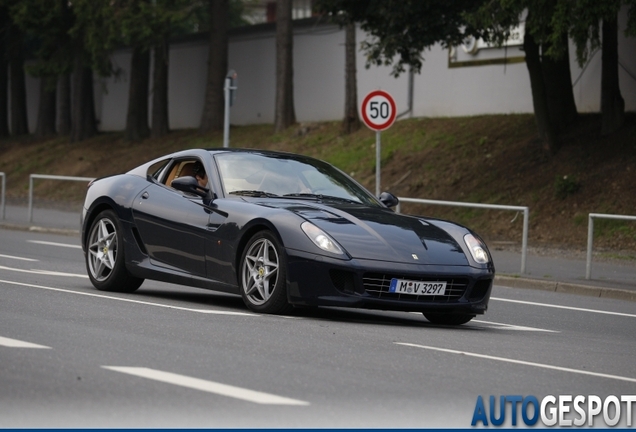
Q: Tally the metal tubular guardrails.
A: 4